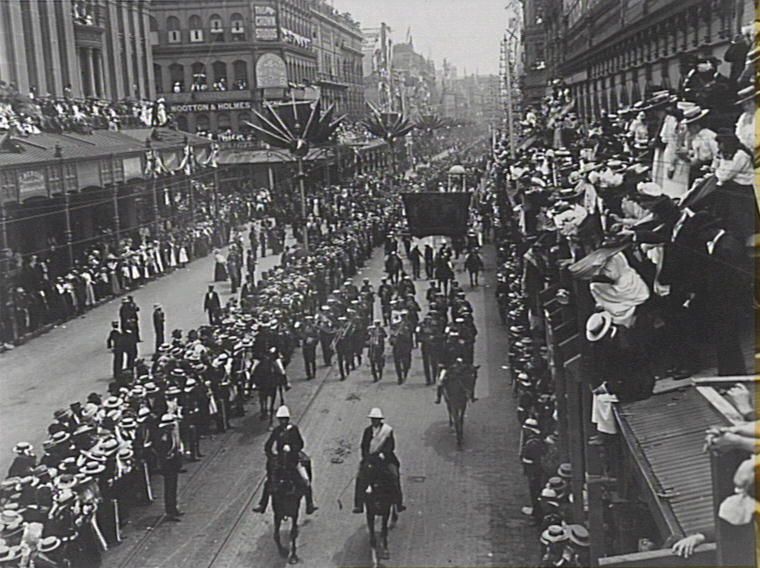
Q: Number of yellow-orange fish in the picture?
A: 0